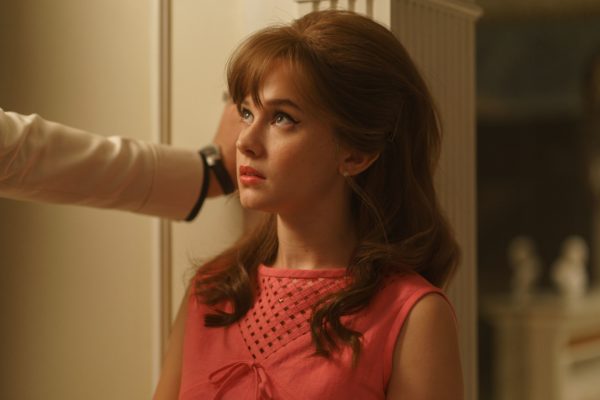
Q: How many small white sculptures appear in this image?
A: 2